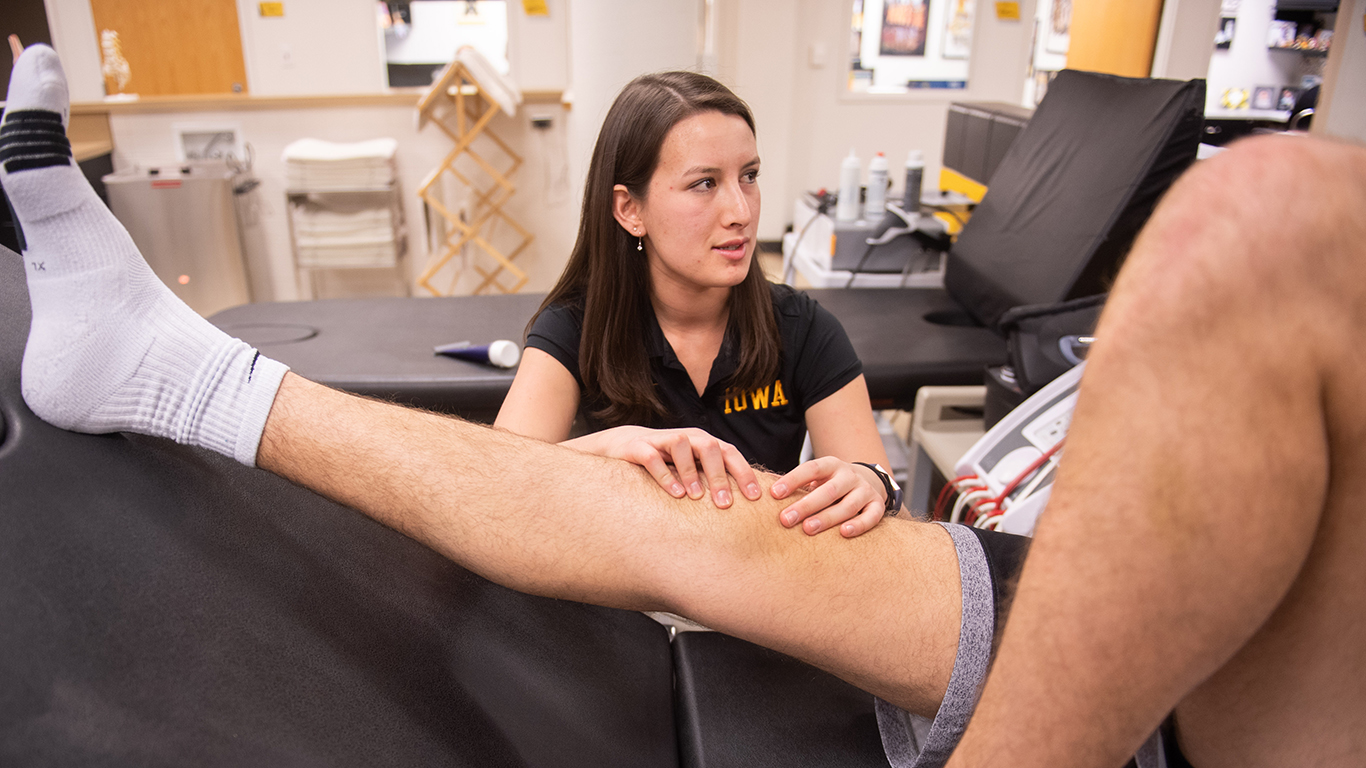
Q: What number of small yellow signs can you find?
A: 3